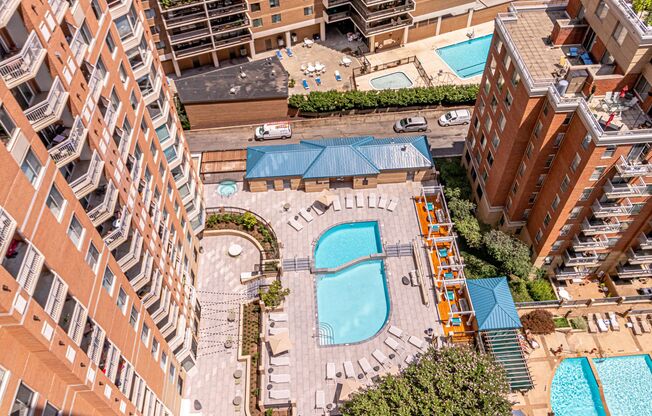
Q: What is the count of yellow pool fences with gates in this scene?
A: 0